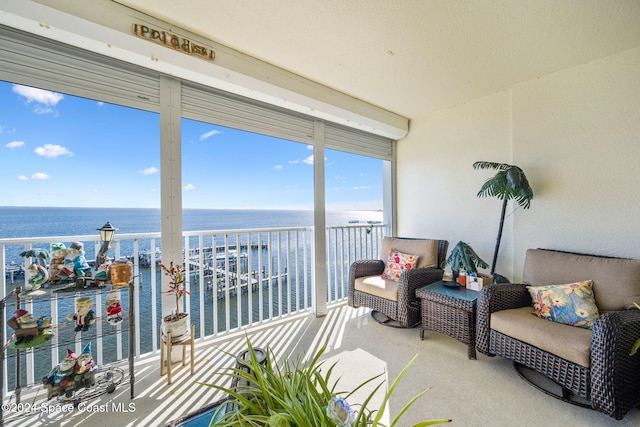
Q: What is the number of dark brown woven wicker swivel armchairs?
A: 2